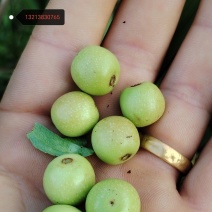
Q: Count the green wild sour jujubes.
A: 7